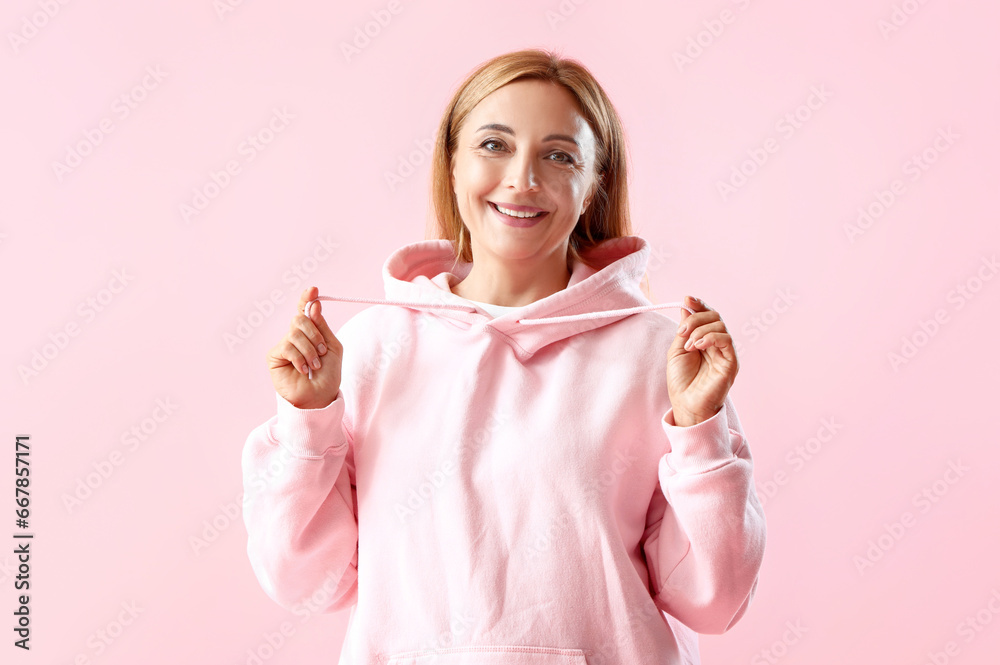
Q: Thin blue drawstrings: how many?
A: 0